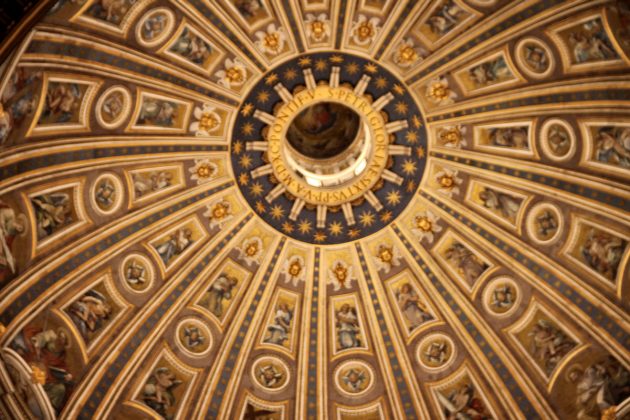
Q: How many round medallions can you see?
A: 12